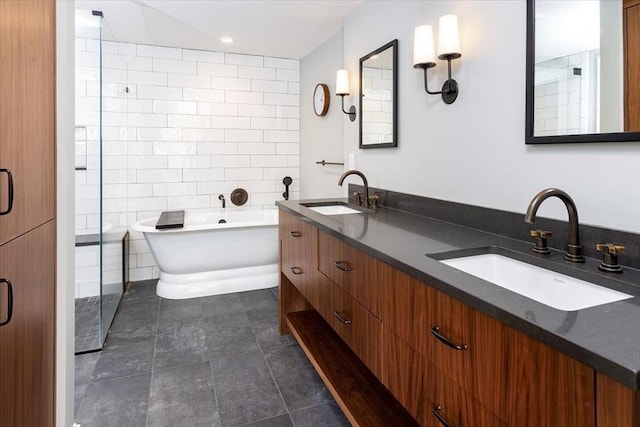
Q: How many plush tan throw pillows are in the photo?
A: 0